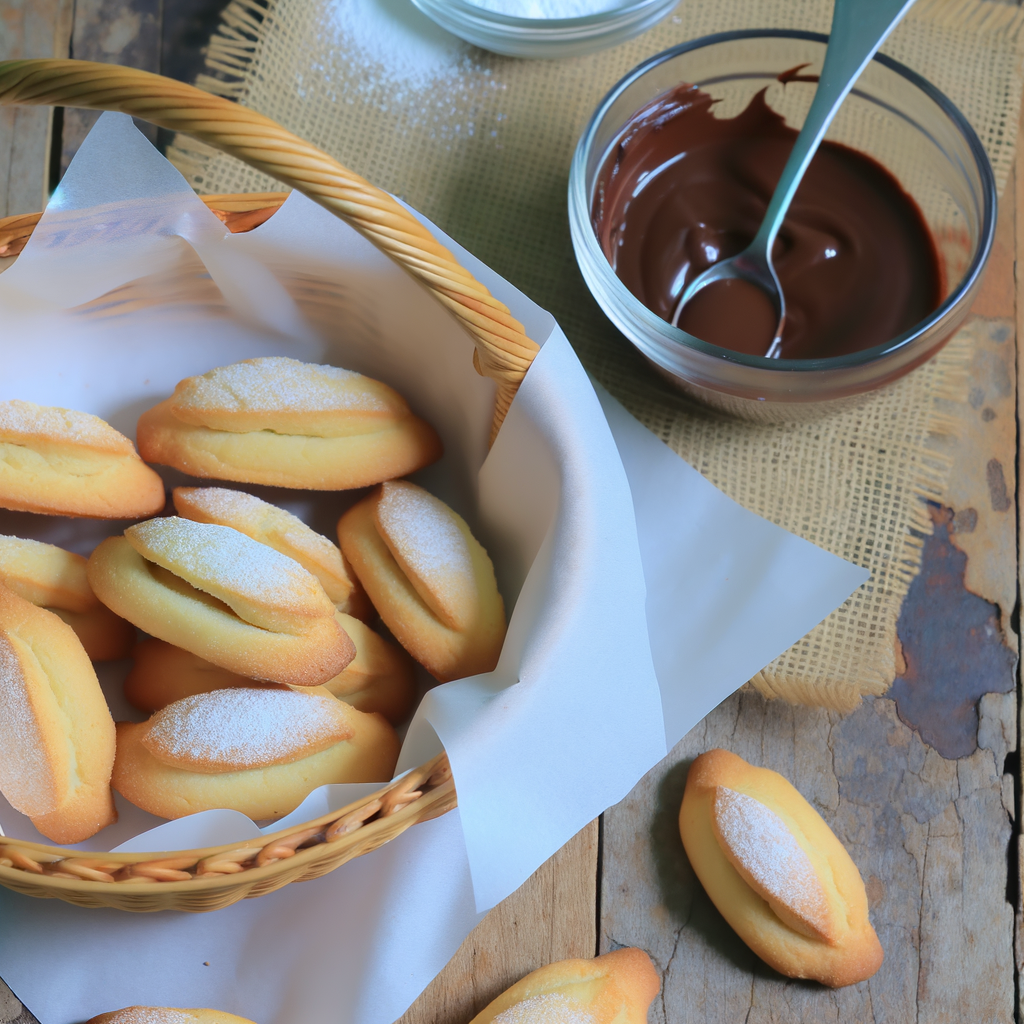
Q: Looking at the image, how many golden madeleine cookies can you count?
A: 12